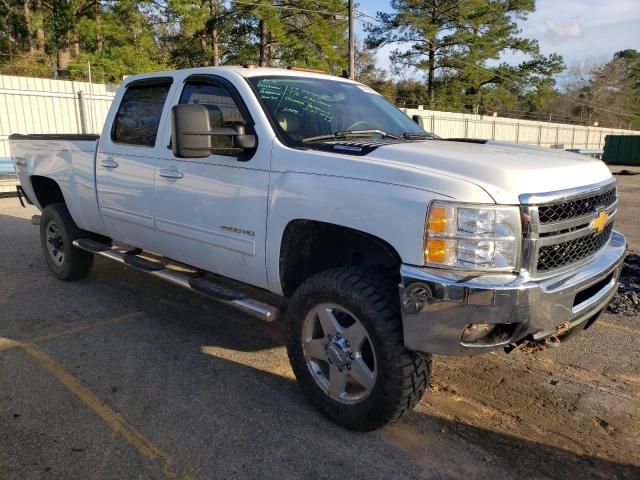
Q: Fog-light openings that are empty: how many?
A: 1